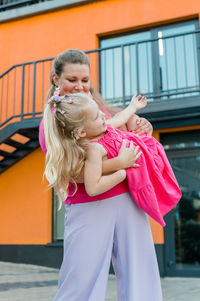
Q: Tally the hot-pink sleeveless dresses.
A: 1